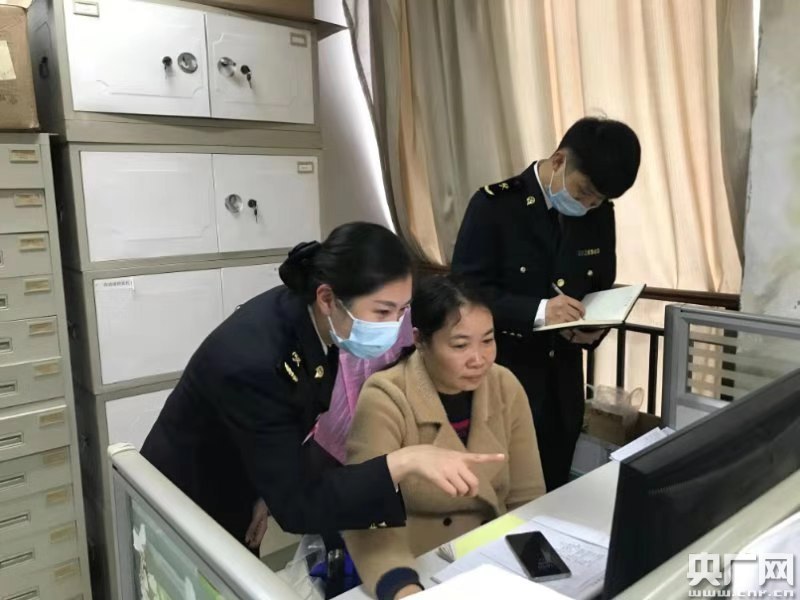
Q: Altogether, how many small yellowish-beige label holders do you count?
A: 11